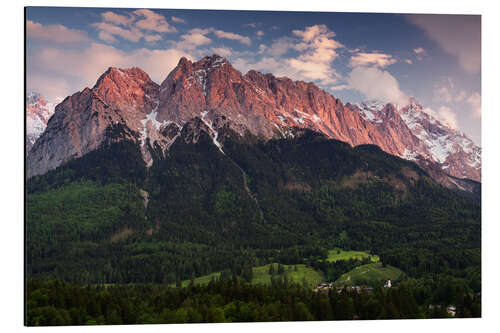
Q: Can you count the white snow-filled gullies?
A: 2